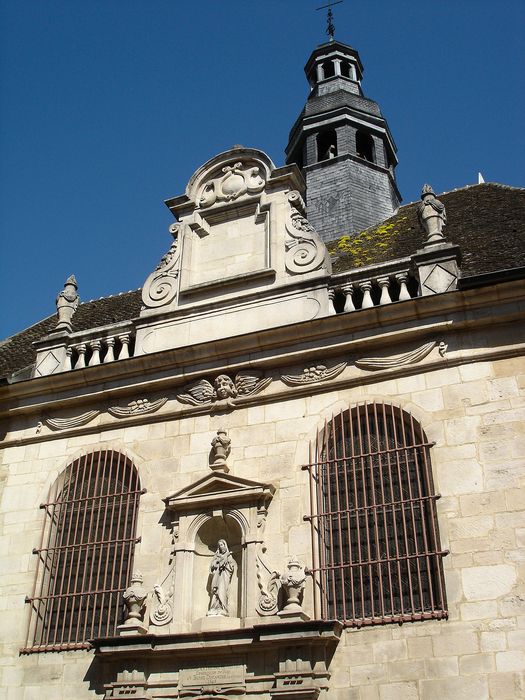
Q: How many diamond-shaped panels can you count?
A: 2